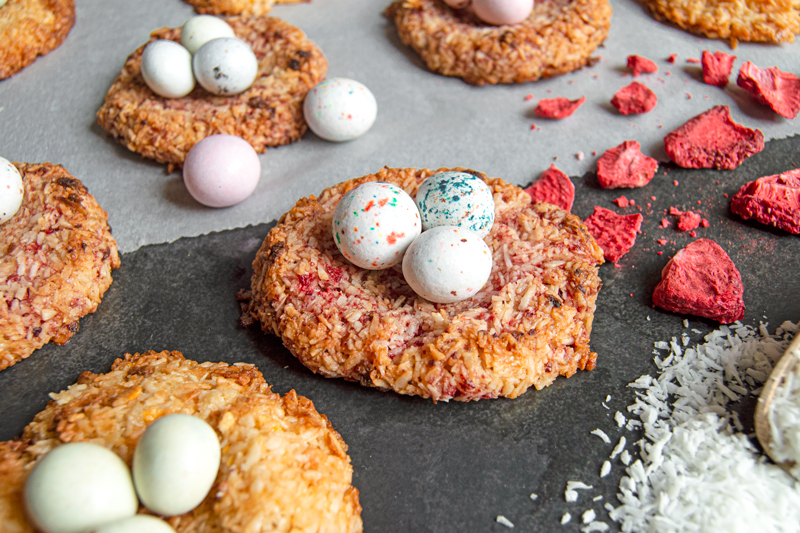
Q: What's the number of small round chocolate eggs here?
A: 14